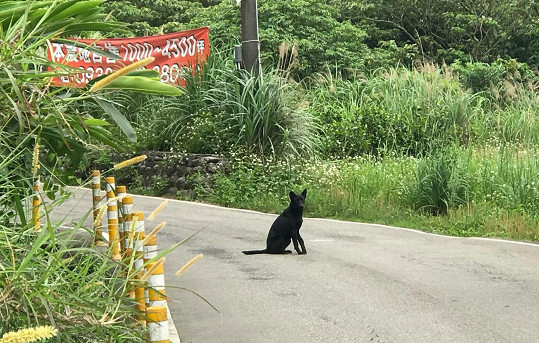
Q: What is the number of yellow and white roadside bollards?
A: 9